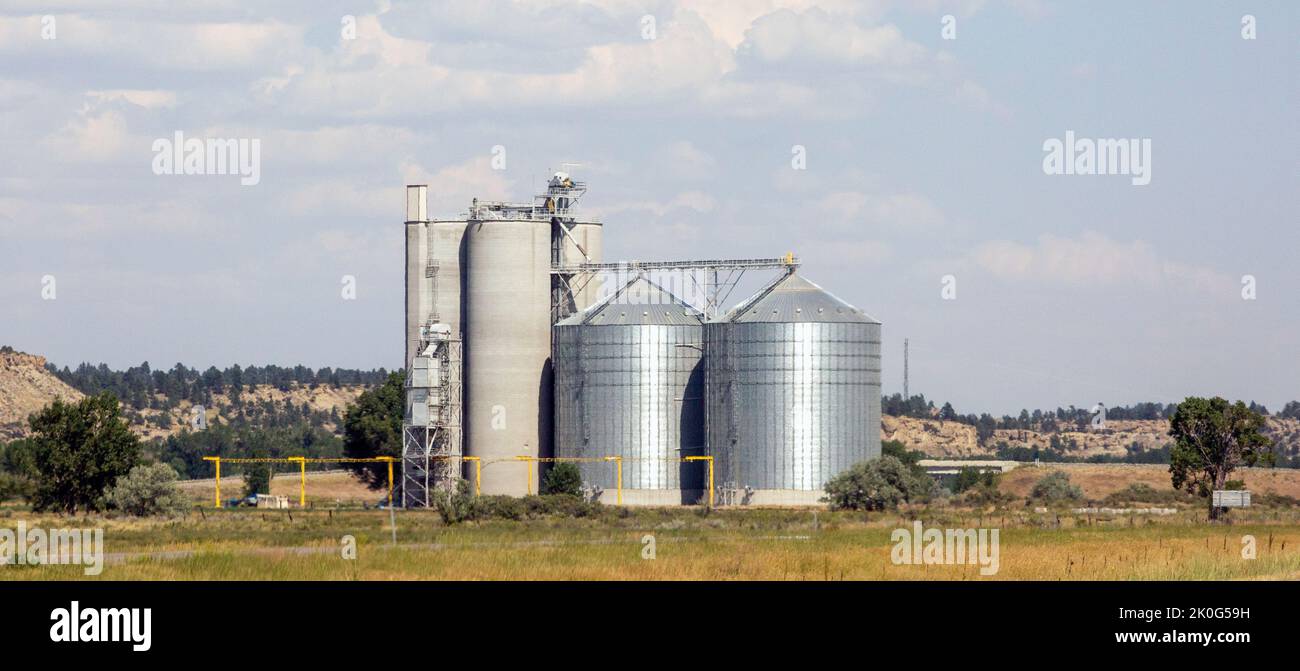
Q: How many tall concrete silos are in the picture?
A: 3